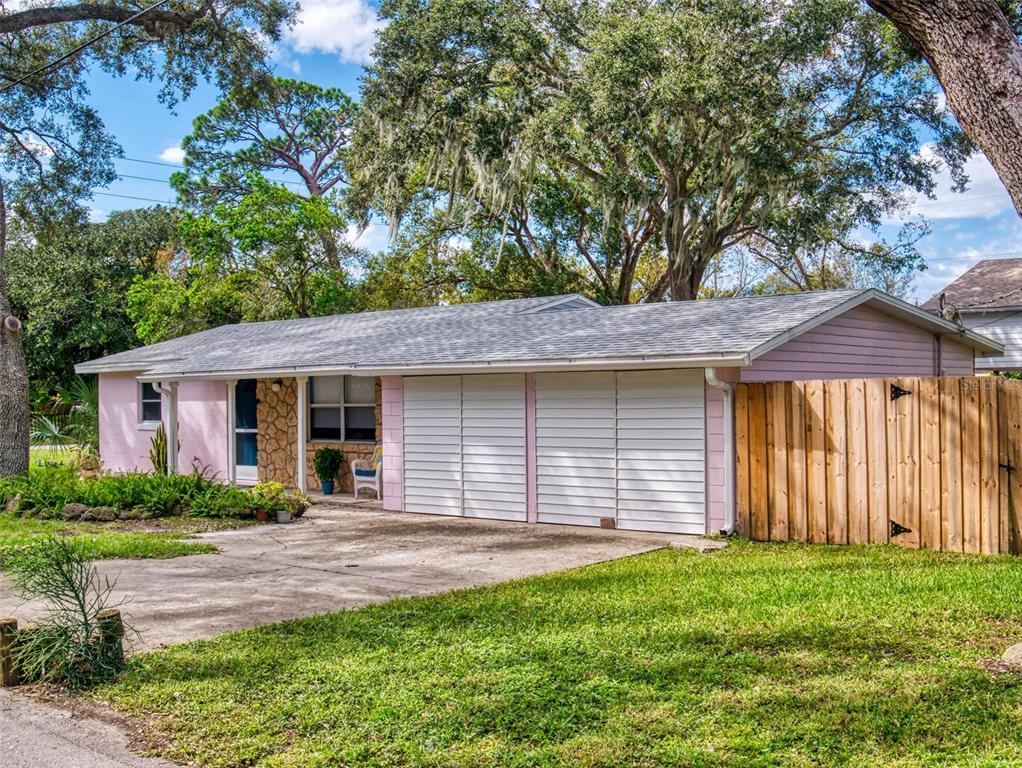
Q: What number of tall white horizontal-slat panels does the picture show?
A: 4